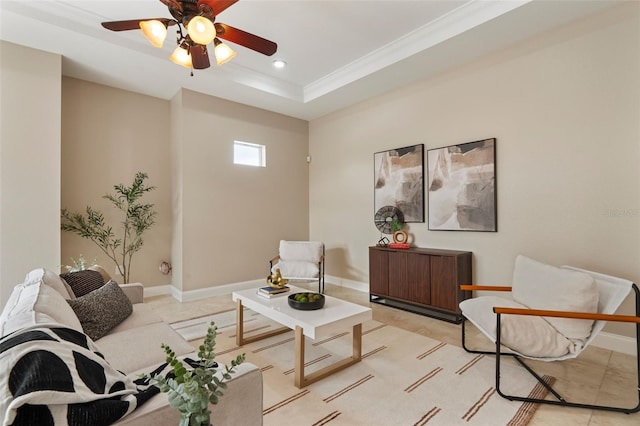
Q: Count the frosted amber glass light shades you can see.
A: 4